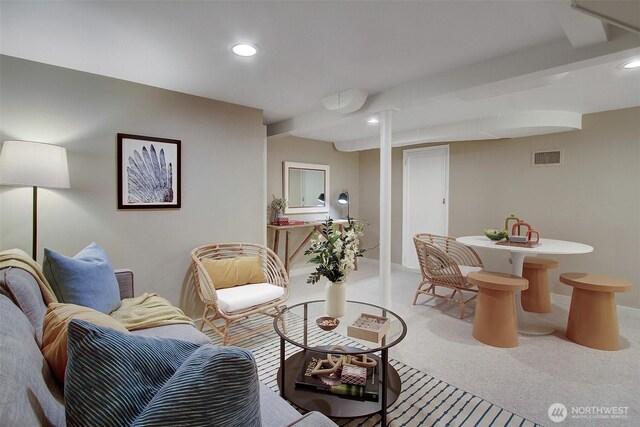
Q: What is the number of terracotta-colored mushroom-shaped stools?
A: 3